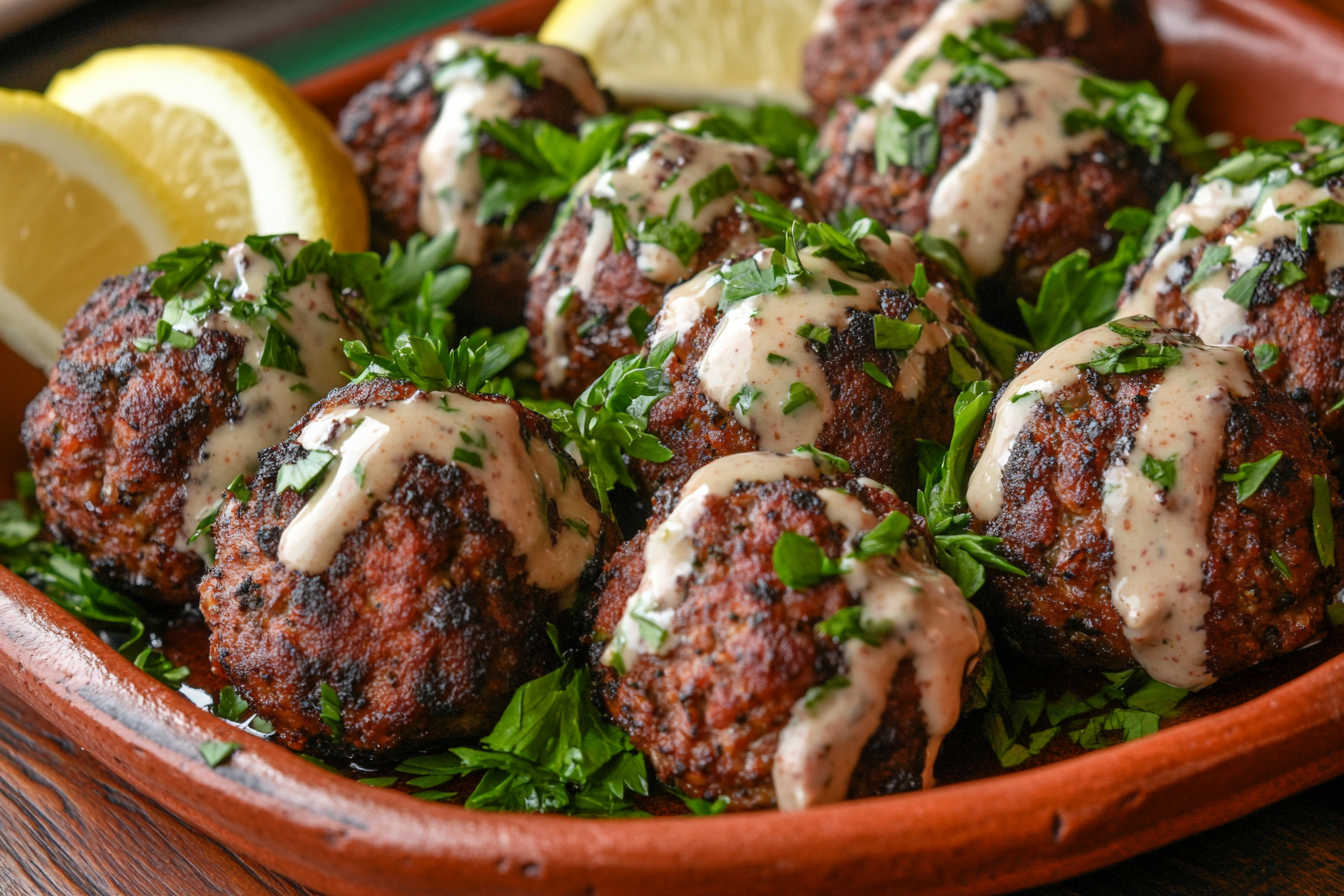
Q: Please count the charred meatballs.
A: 10